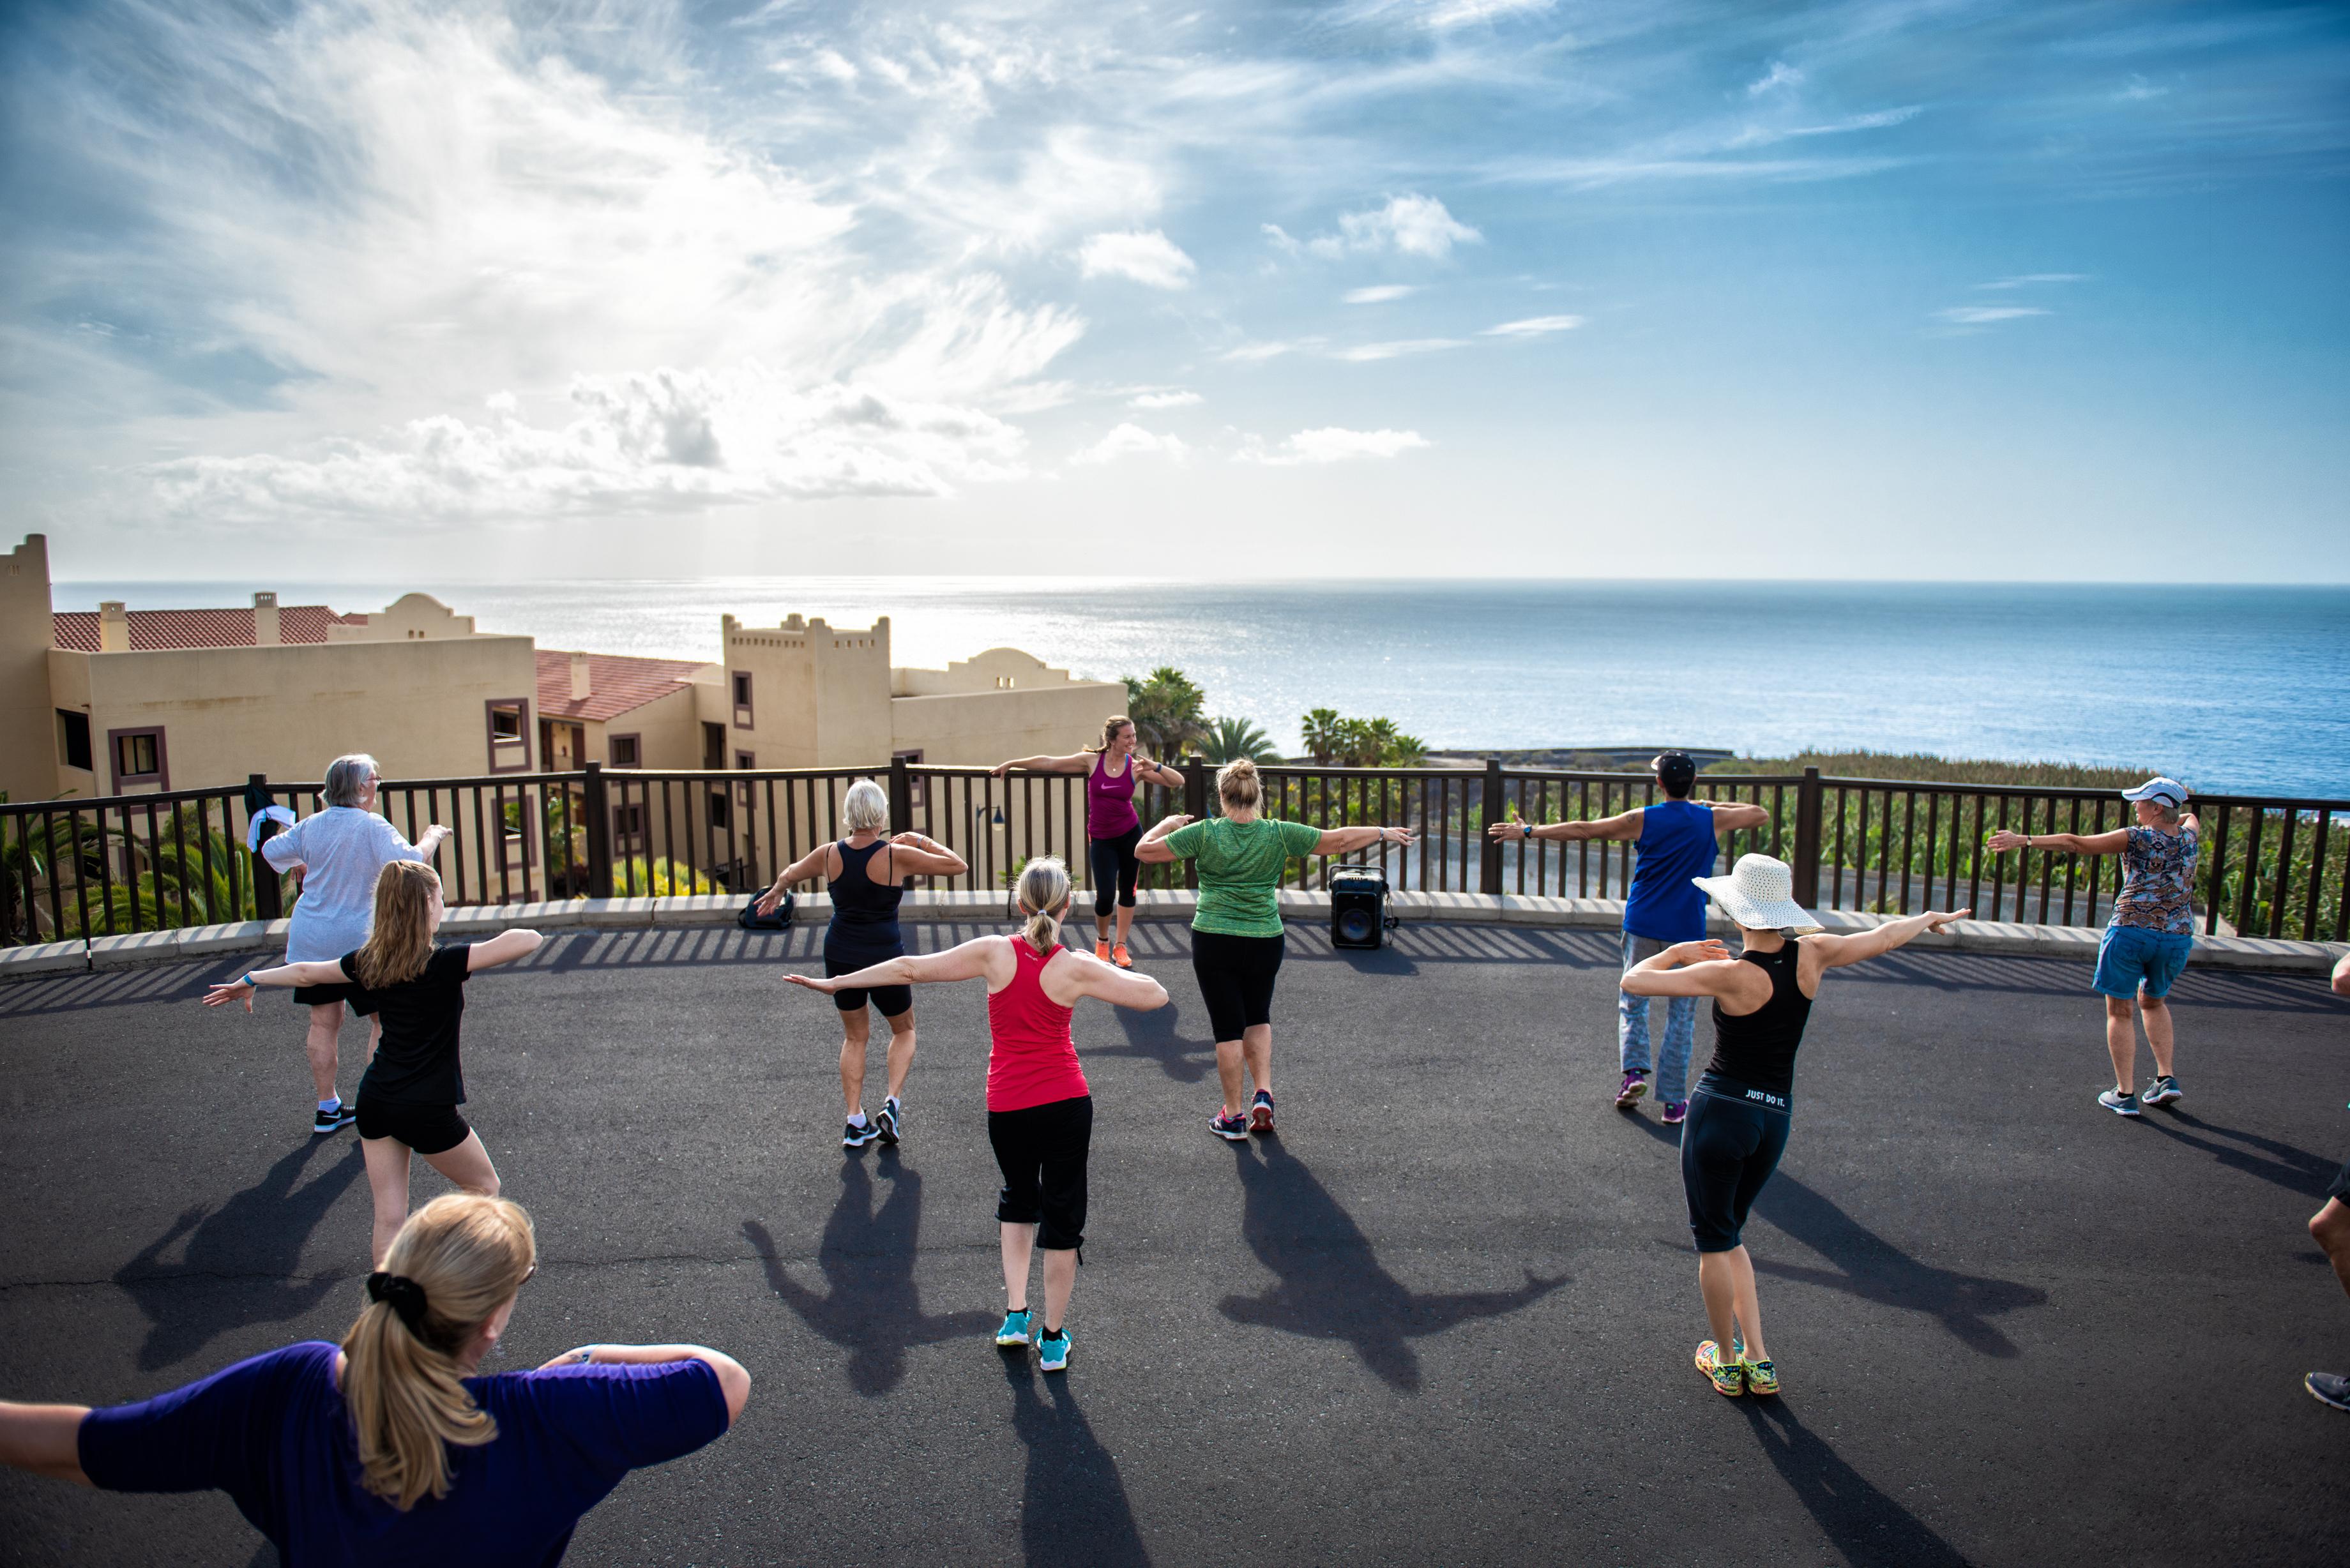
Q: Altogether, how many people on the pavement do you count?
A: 11